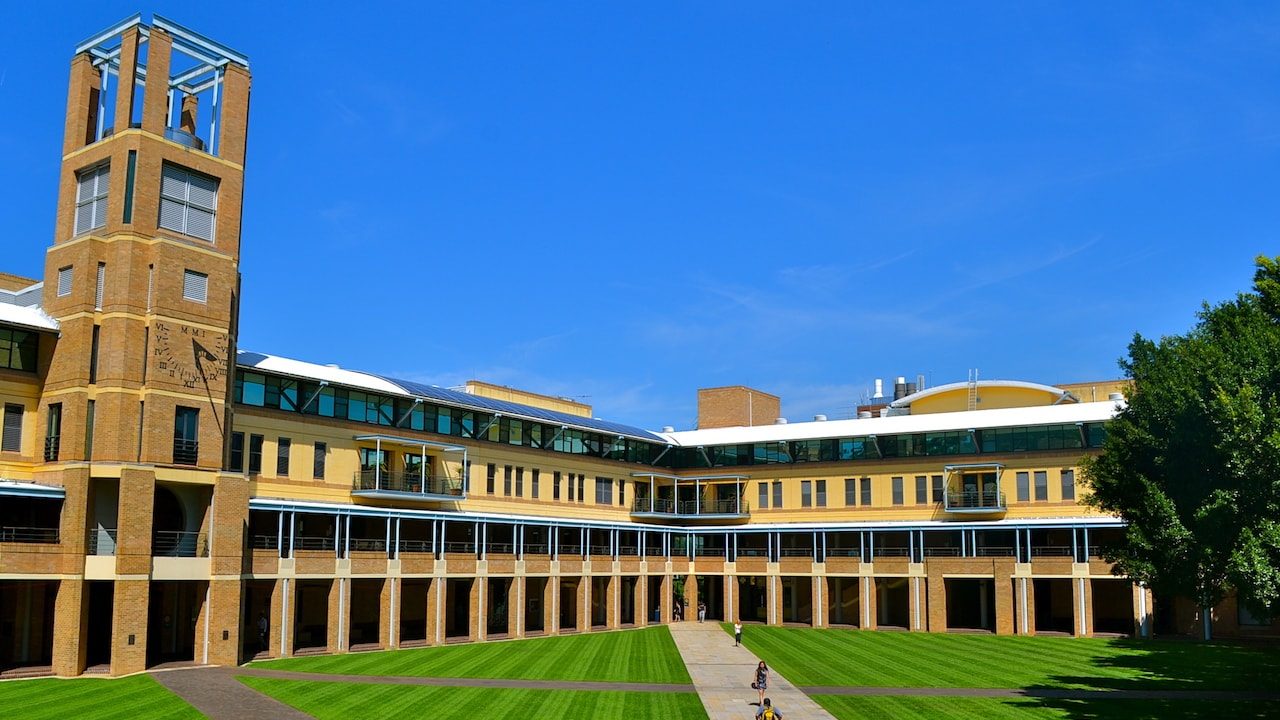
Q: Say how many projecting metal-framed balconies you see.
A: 3